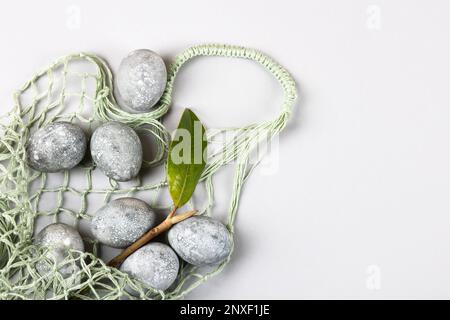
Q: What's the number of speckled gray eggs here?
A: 7